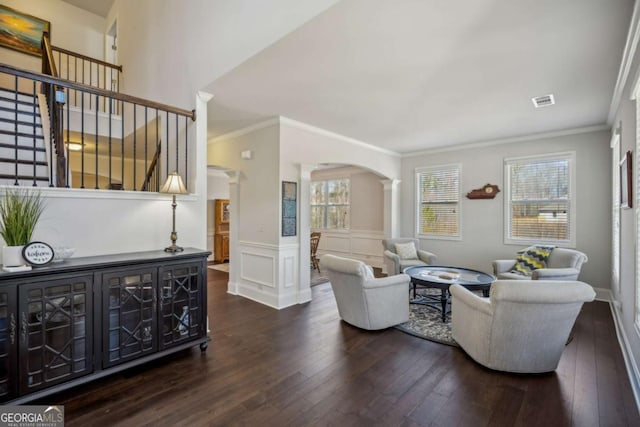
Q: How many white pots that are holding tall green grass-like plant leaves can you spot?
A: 1